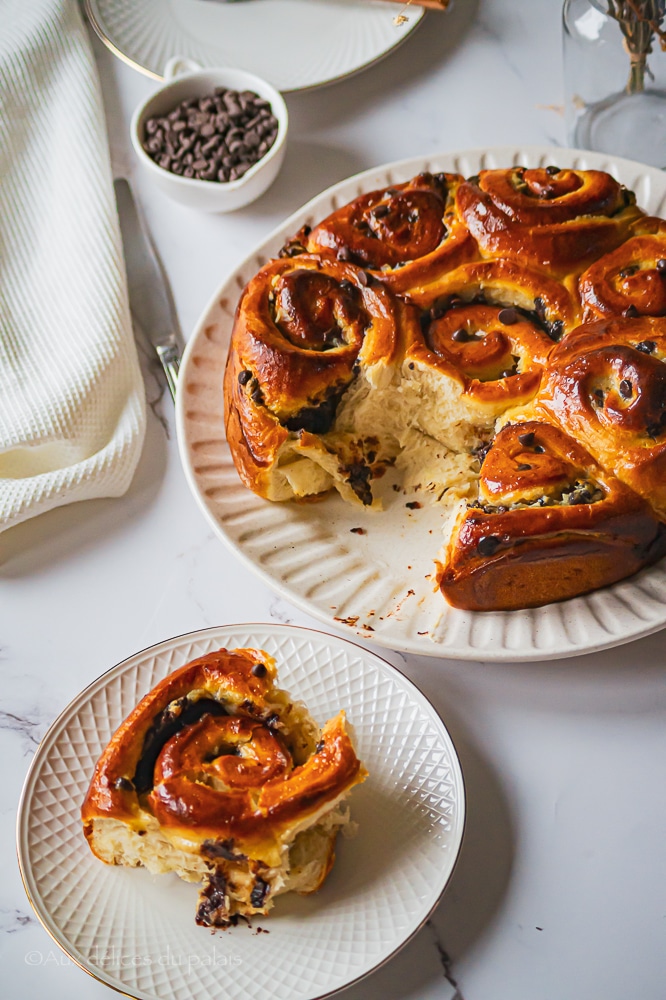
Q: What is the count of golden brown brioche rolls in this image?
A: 8